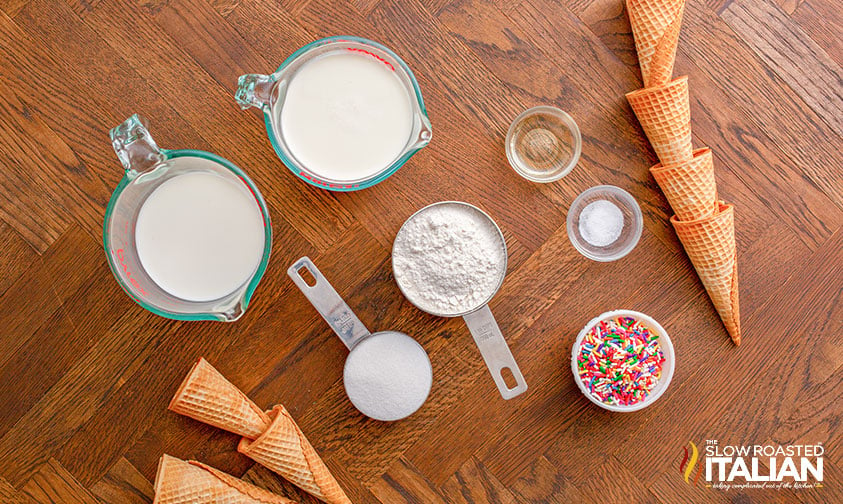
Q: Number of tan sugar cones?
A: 7